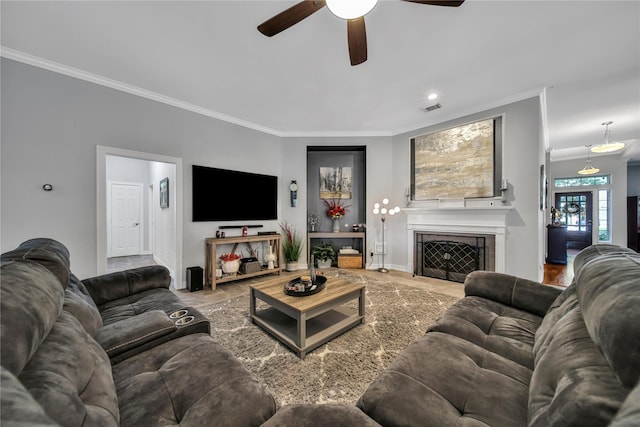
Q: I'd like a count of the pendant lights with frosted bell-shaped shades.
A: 2